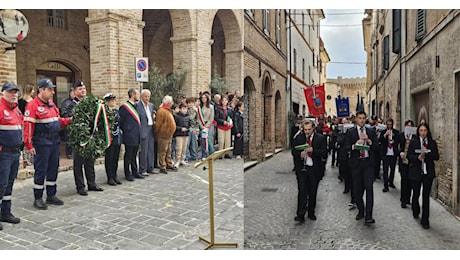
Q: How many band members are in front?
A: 3